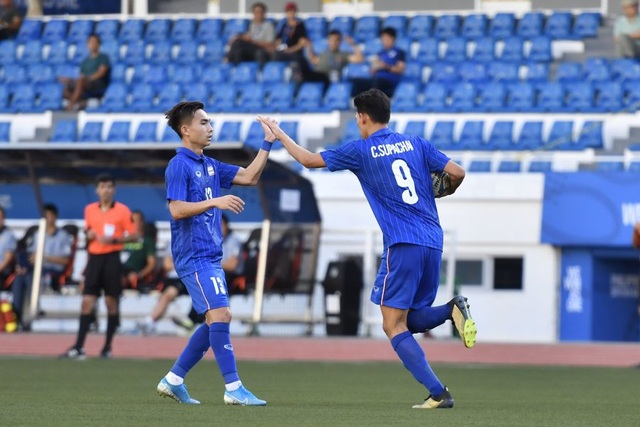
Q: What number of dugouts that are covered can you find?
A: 1